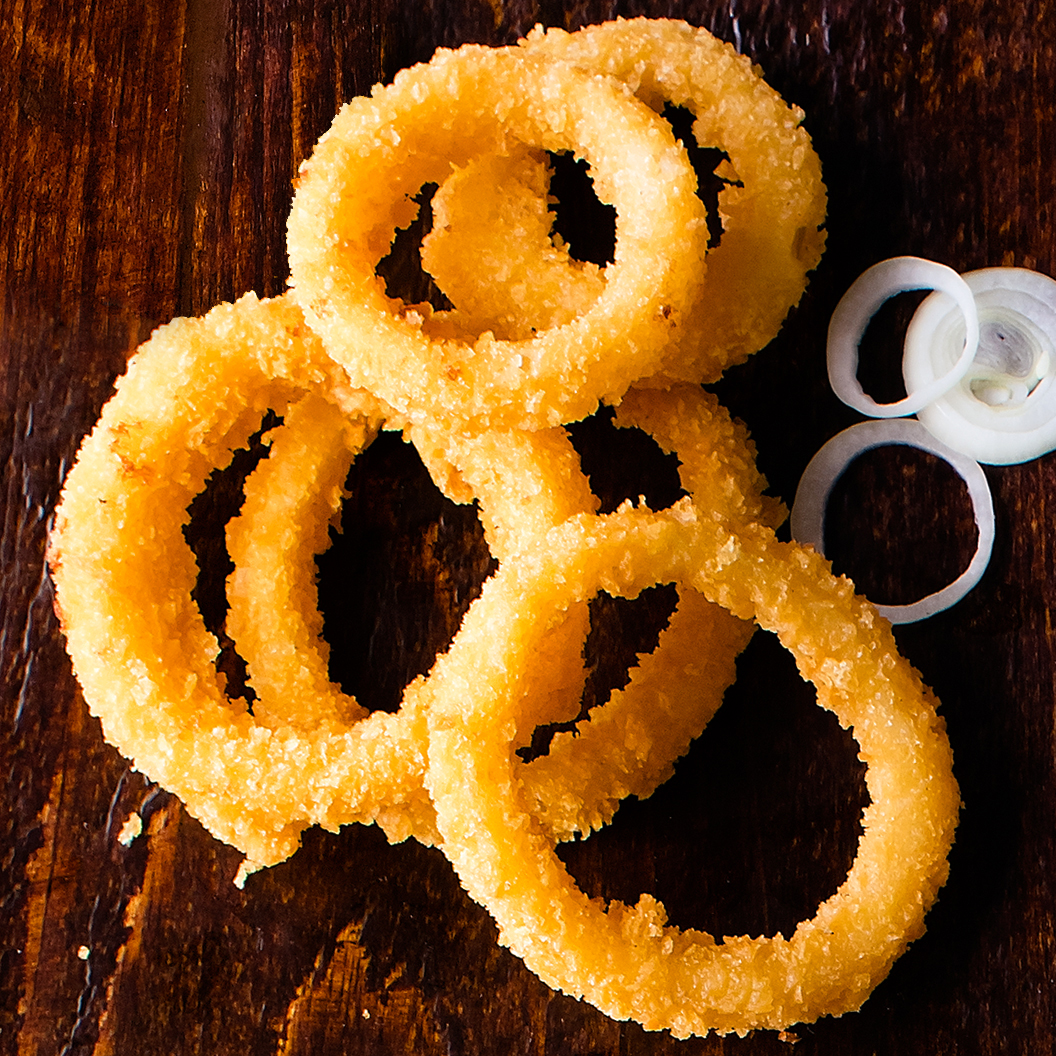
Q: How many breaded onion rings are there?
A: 5